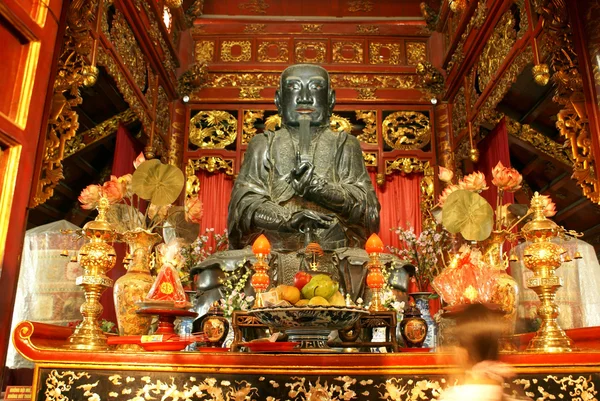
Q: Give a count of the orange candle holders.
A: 2